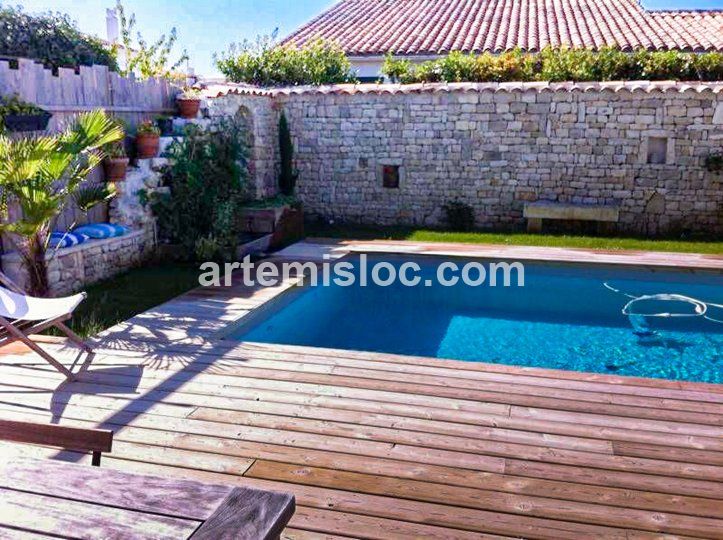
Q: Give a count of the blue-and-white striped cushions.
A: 2